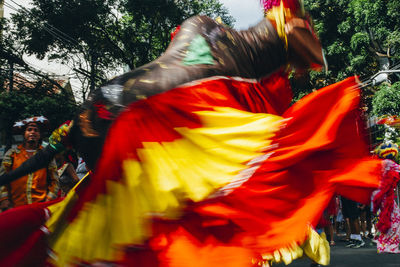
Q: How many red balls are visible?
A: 0